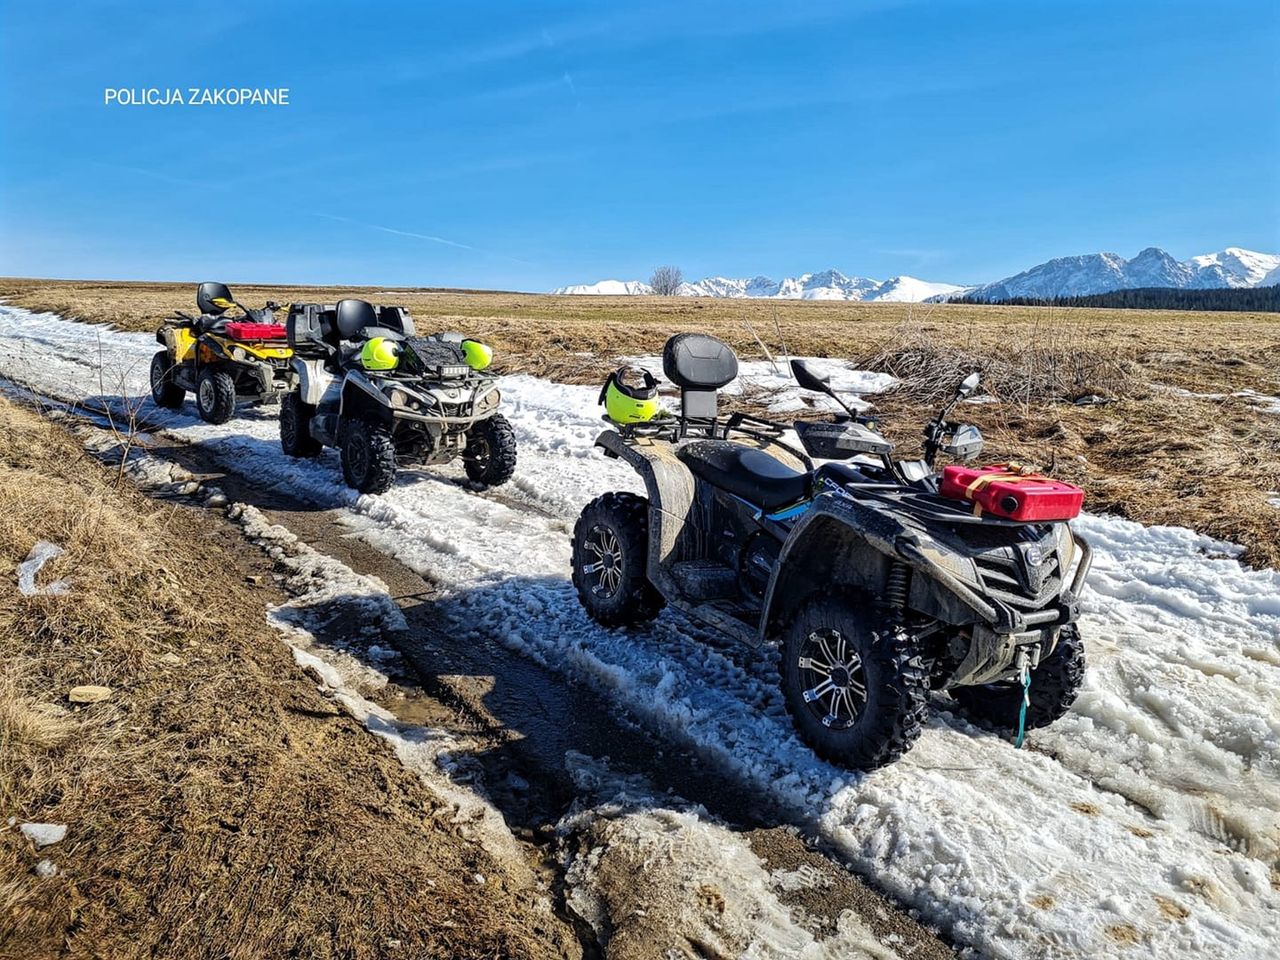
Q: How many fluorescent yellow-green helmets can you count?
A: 3